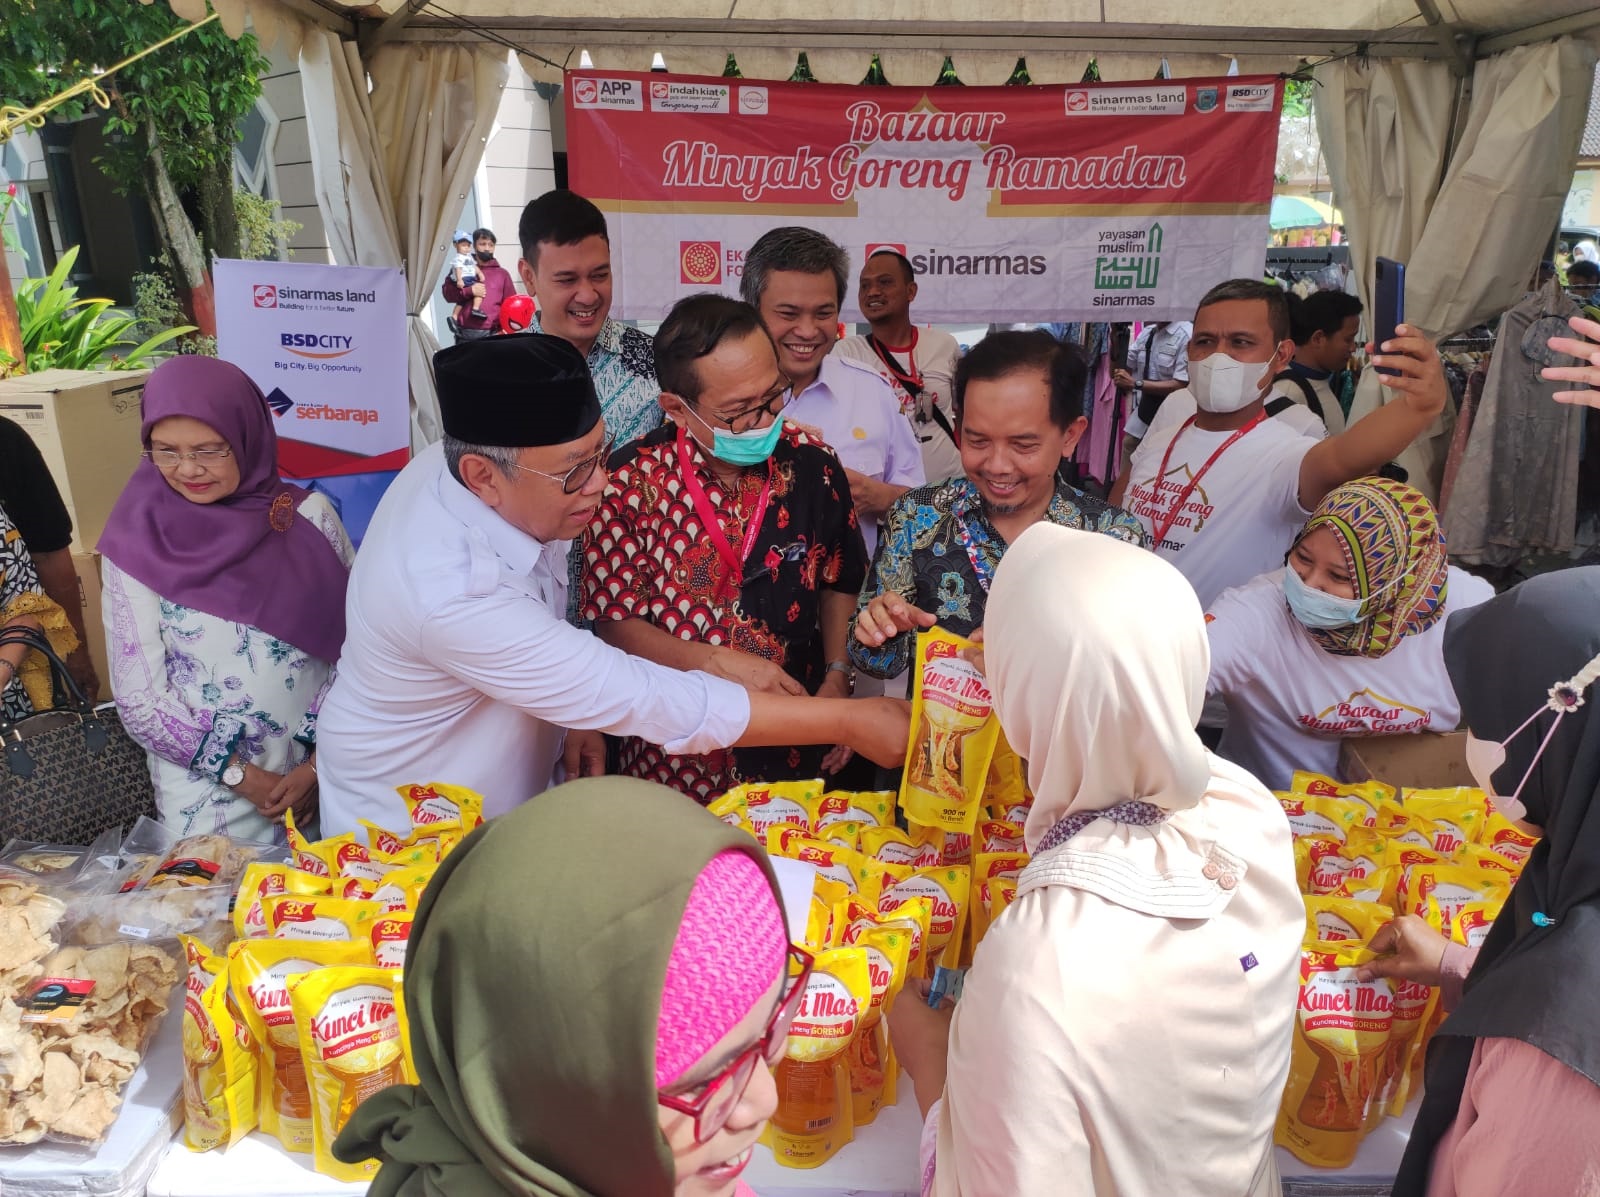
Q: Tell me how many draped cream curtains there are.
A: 2